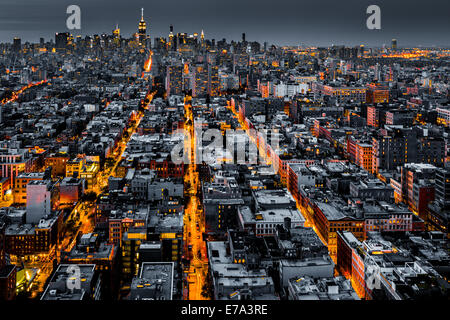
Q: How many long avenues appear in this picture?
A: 3